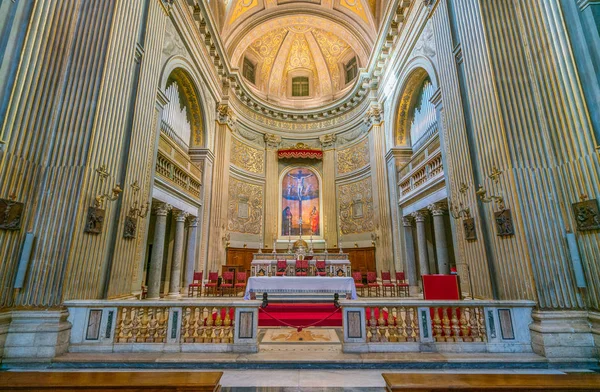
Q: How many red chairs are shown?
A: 11